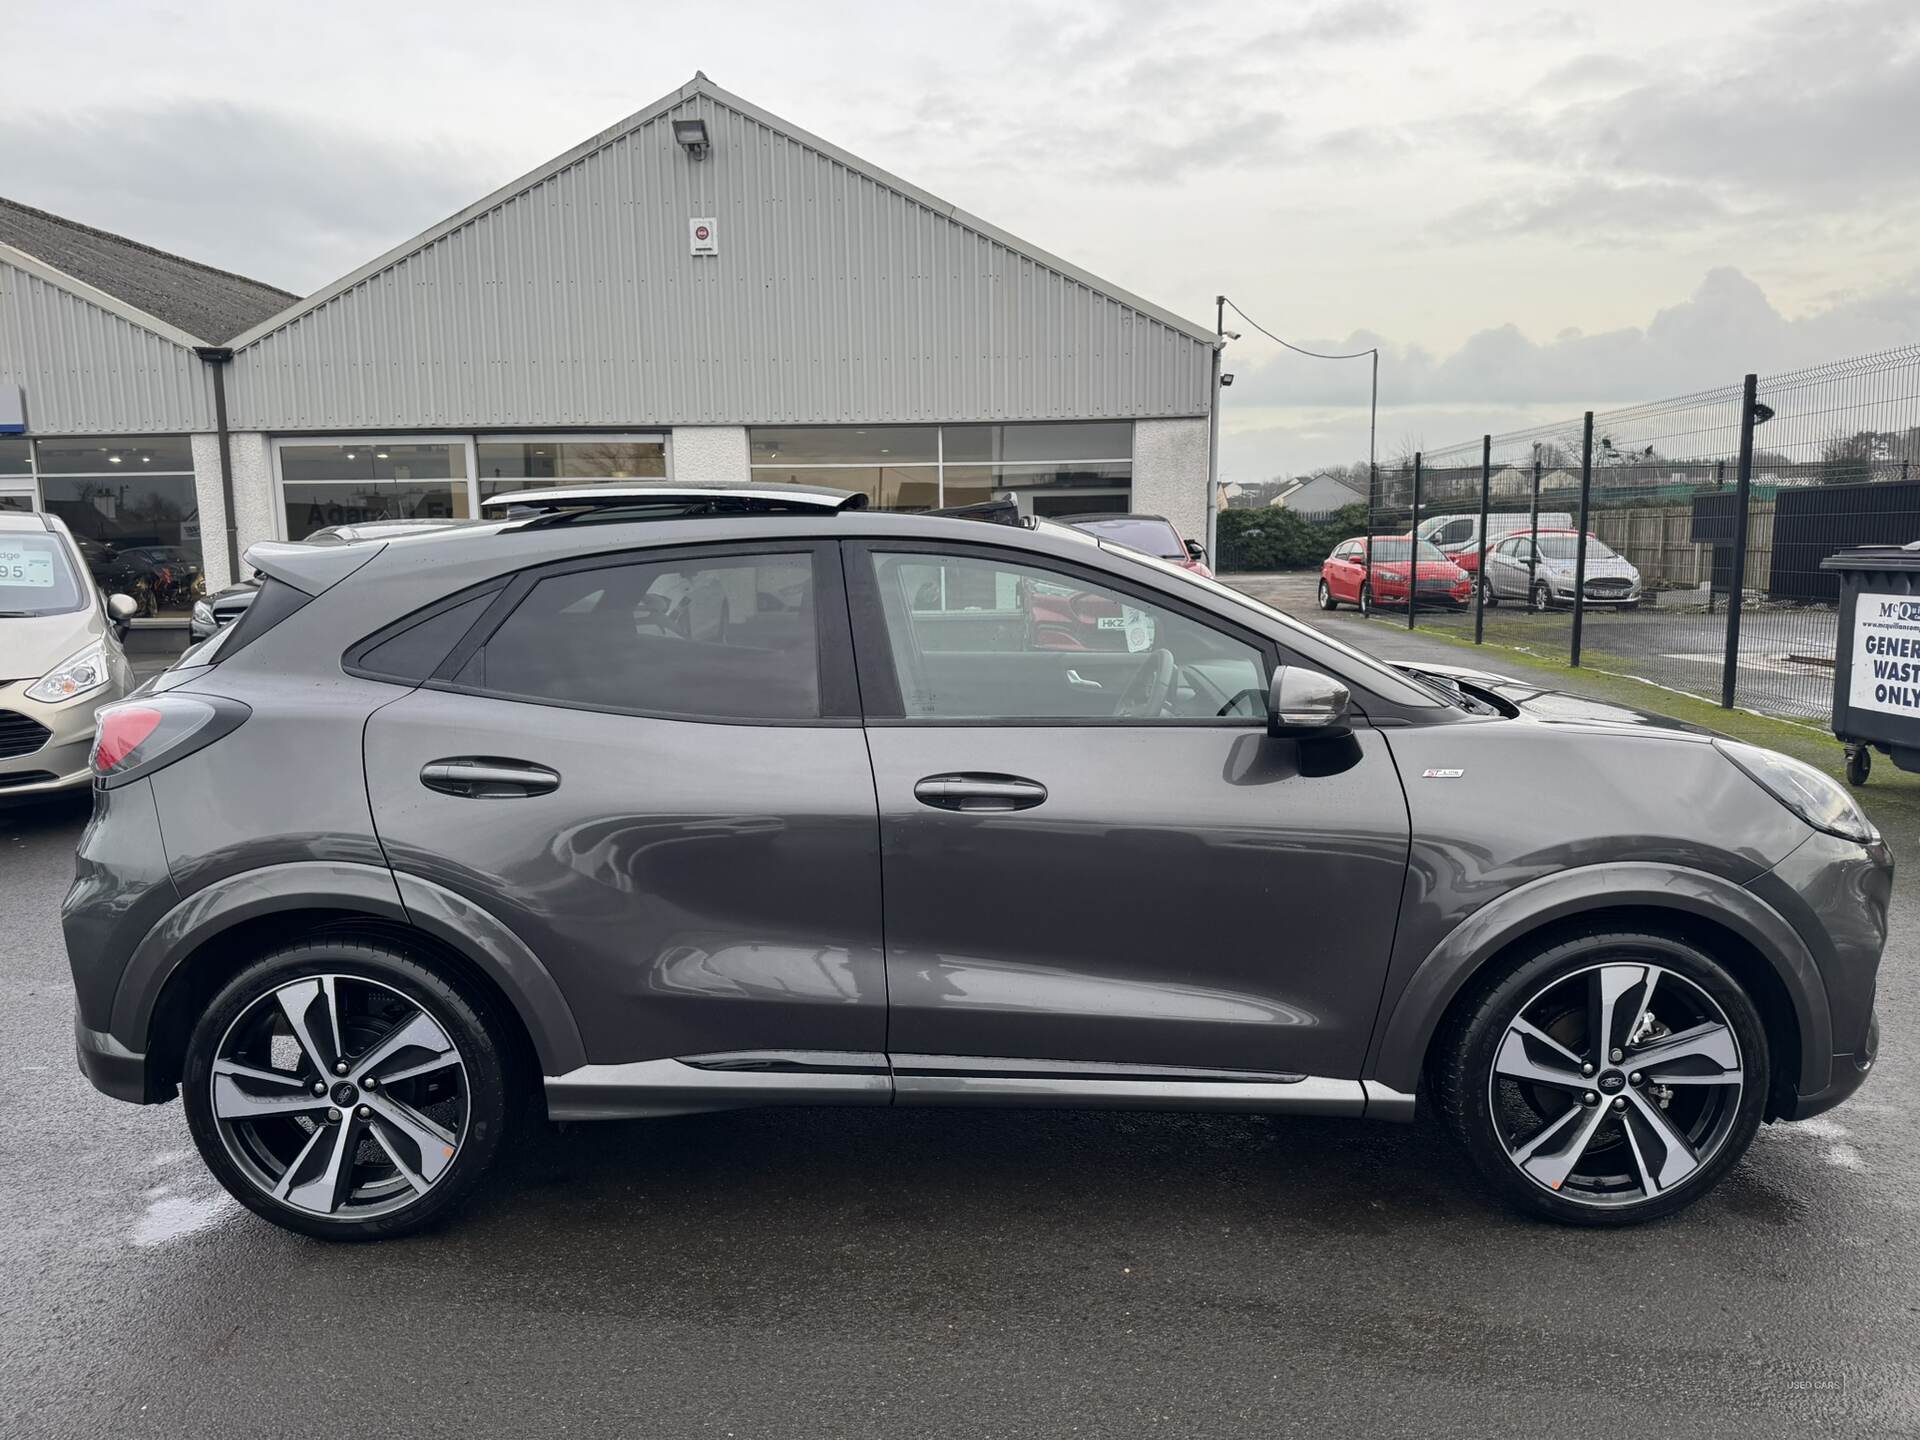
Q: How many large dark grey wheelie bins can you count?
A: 1